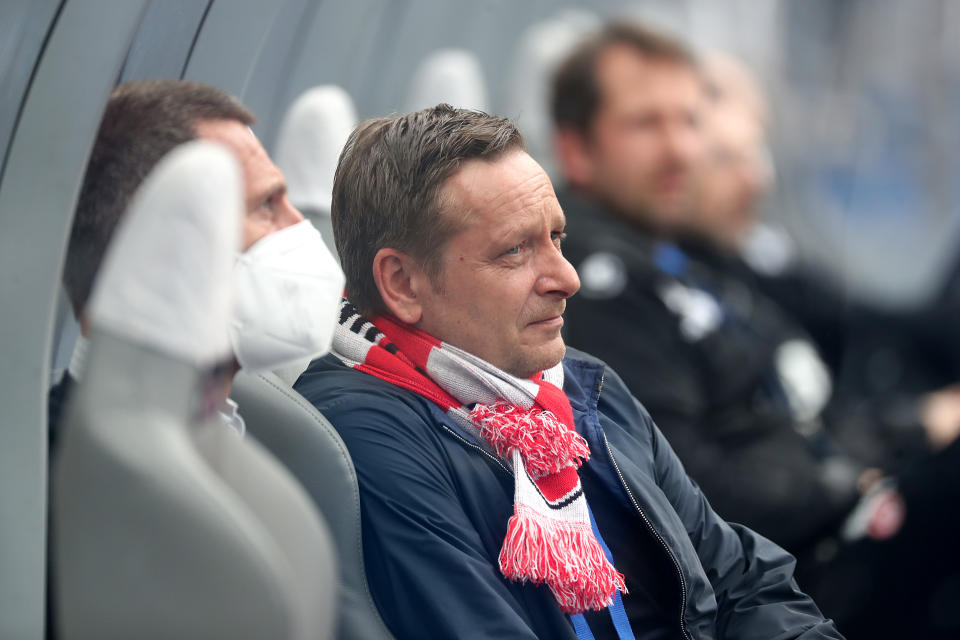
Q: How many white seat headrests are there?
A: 4